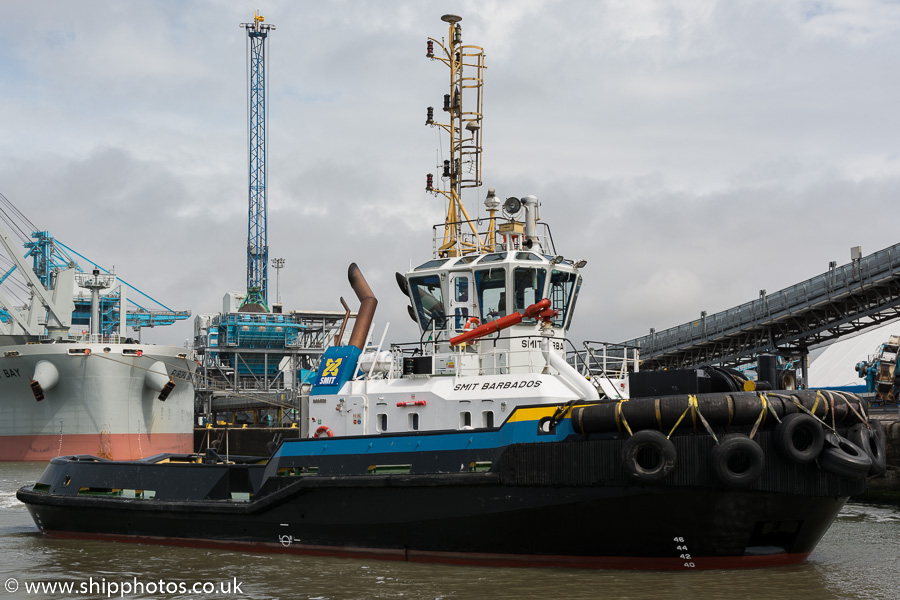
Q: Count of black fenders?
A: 5